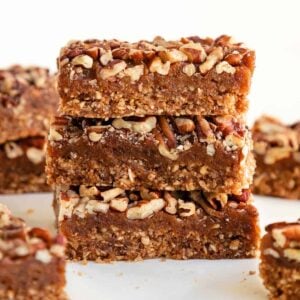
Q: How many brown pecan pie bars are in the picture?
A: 8